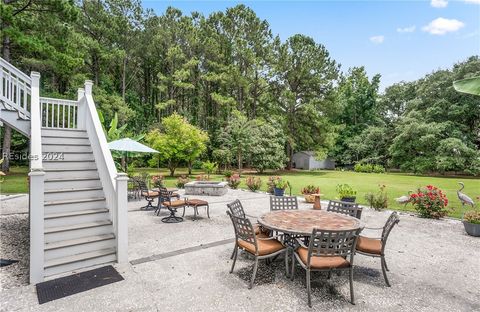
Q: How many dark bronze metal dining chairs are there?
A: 6